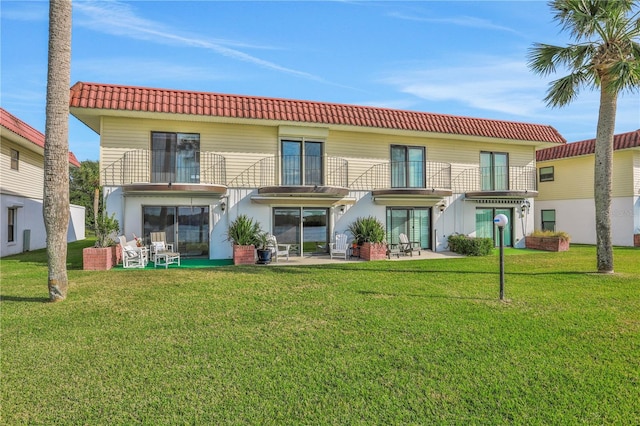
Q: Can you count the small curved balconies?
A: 4